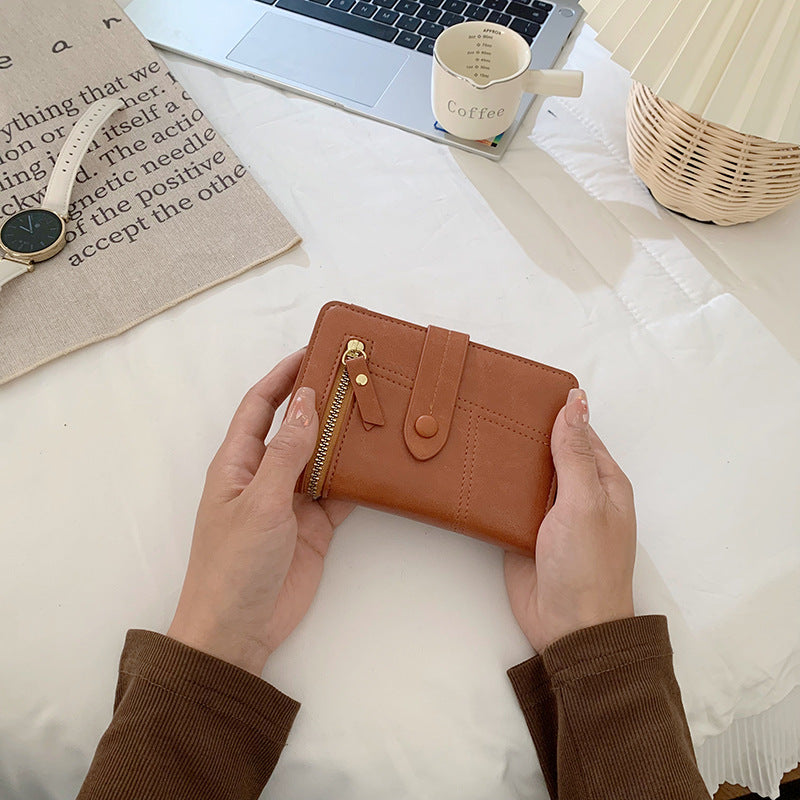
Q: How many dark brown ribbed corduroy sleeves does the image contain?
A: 2